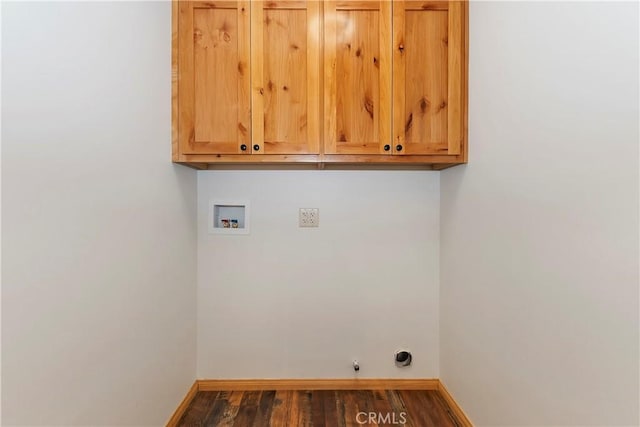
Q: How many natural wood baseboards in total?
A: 3